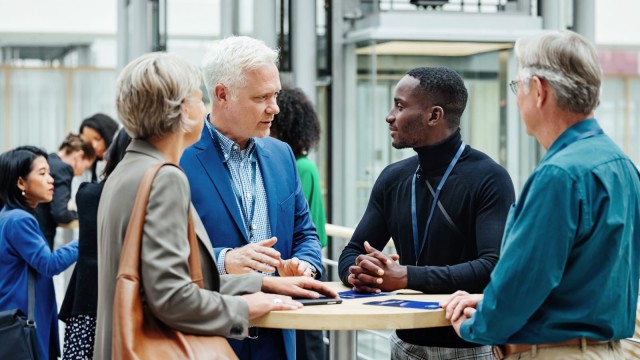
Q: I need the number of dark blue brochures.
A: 2